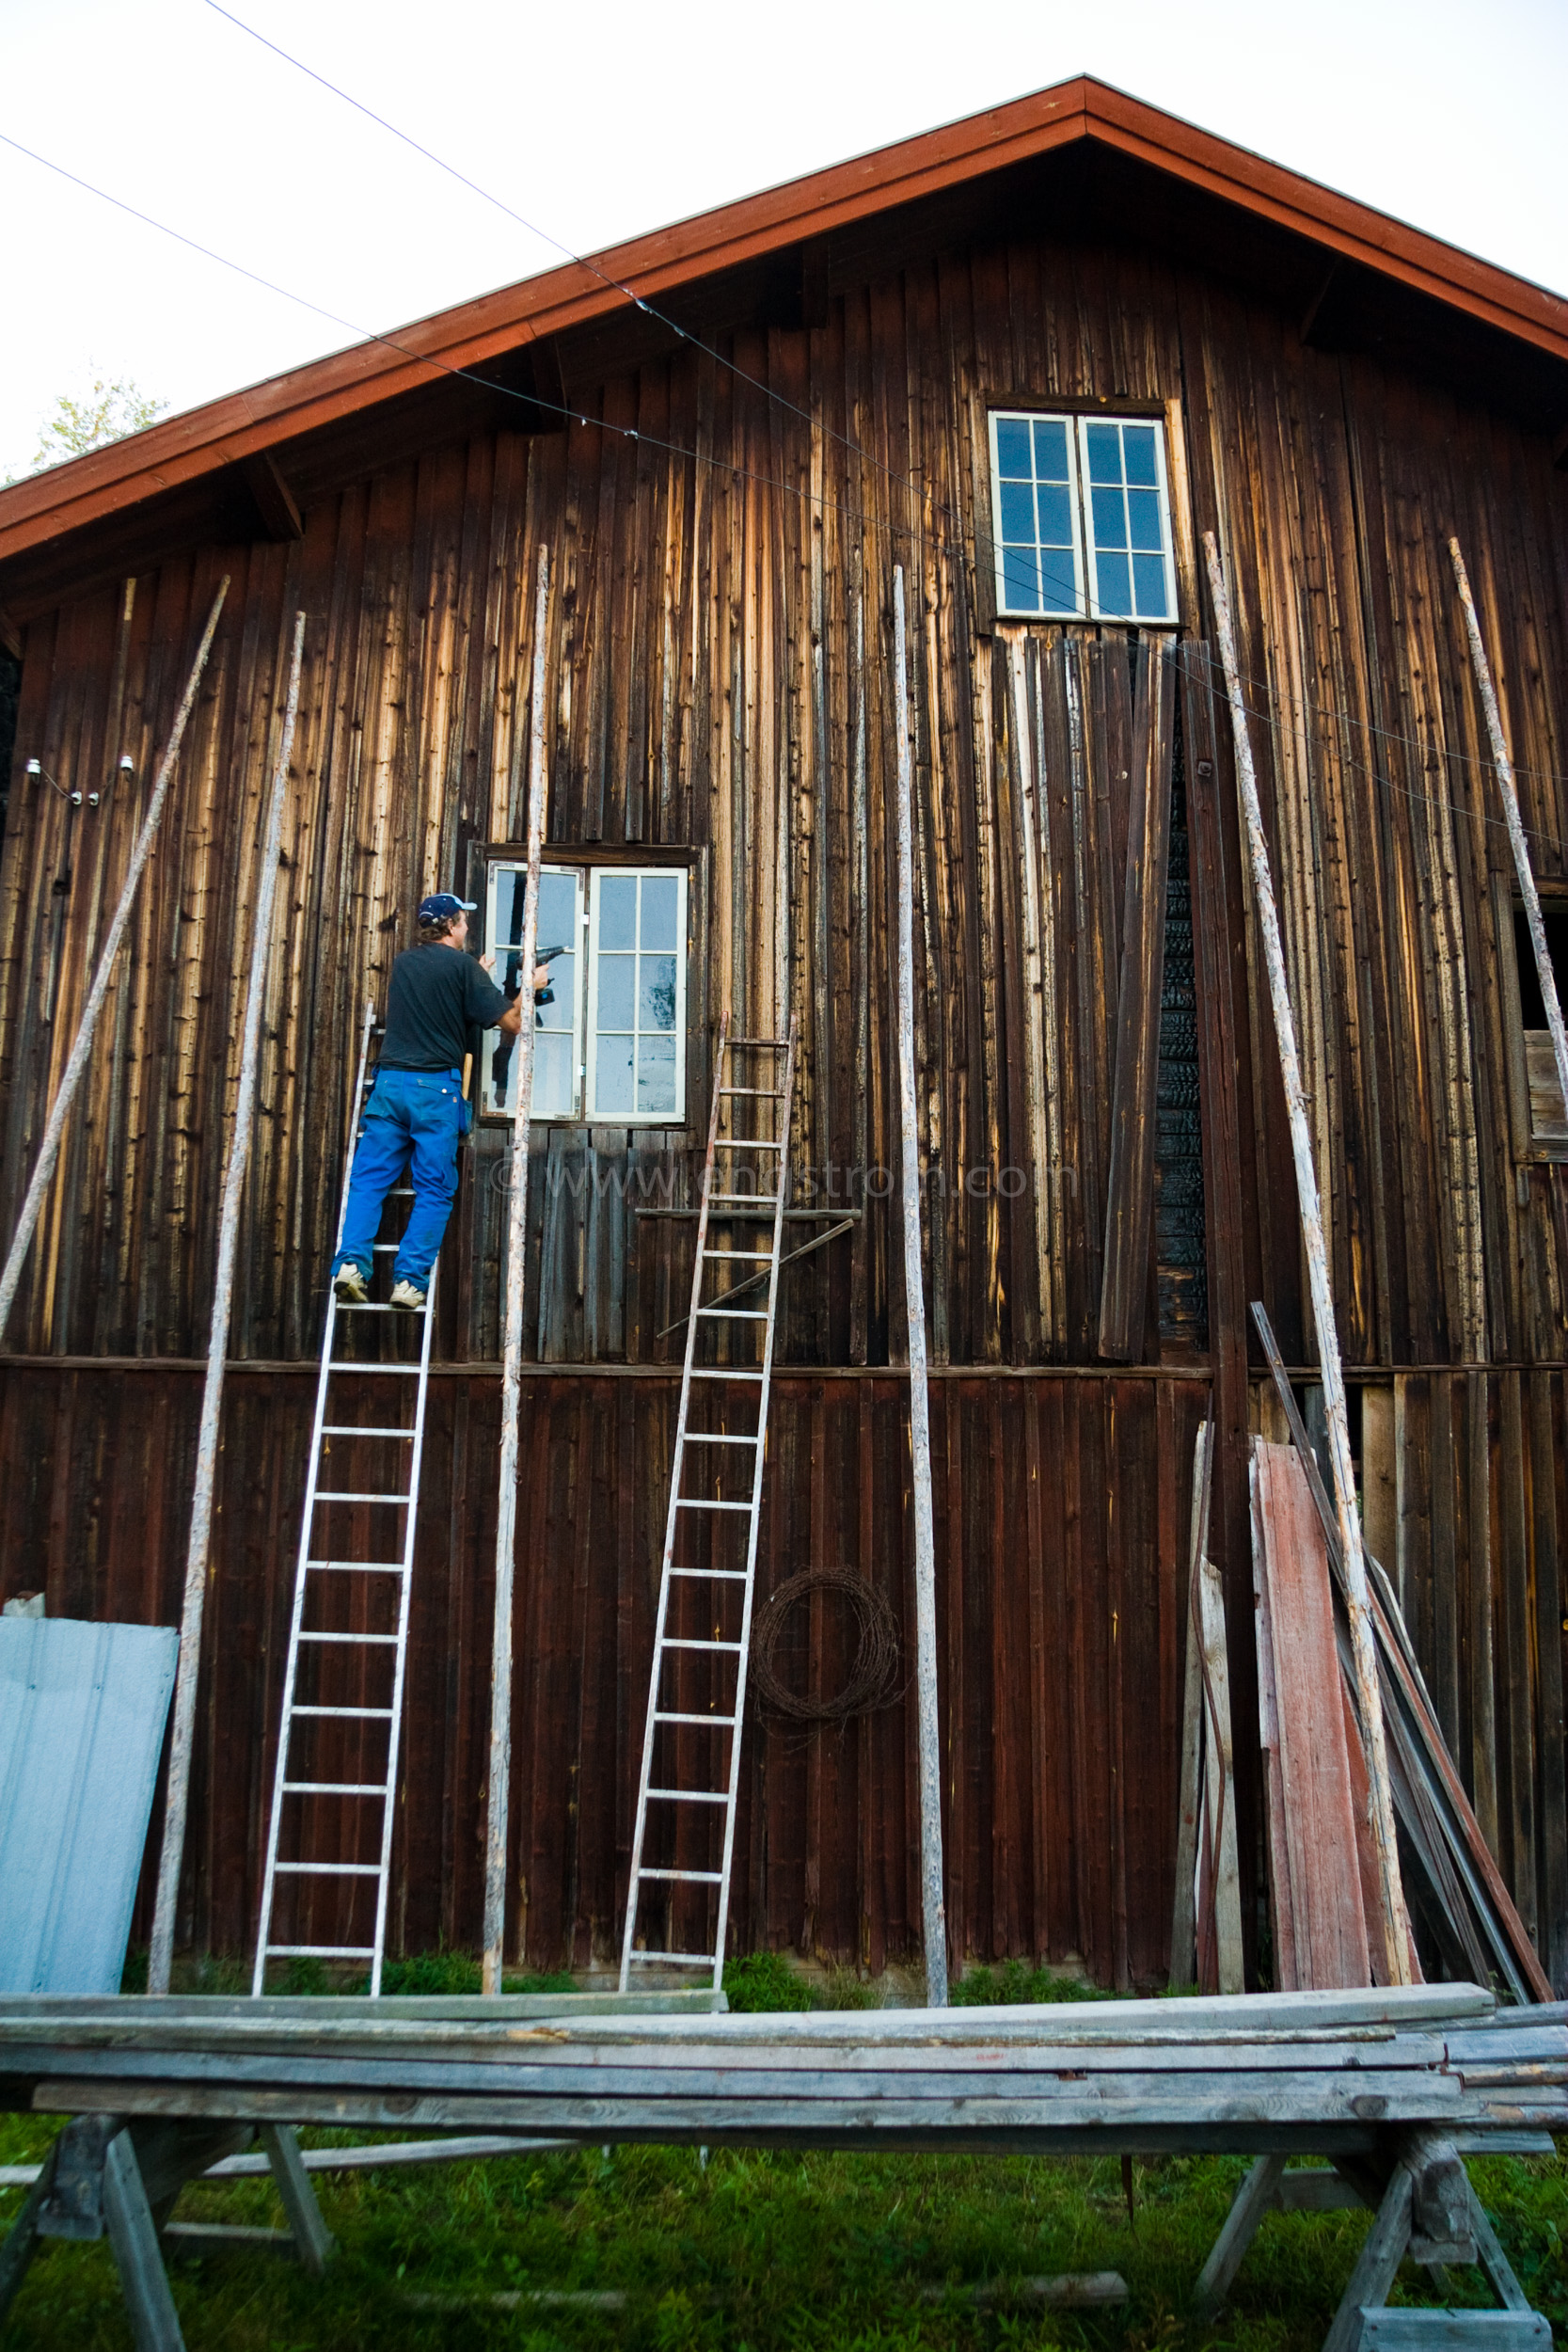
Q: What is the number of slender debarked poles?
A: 6